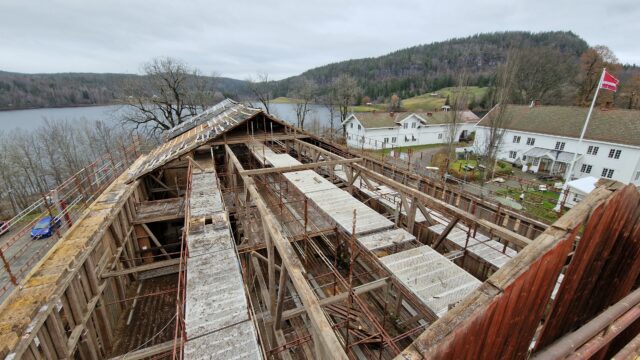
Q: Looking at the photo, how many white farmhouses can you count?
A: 2